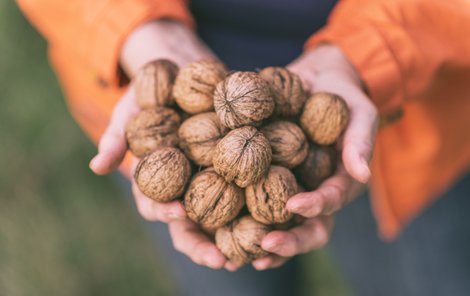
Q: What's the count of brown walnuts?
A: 14